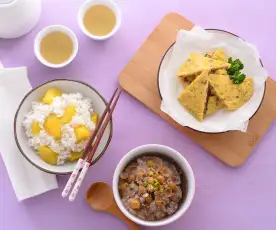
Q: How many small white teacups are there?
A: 2